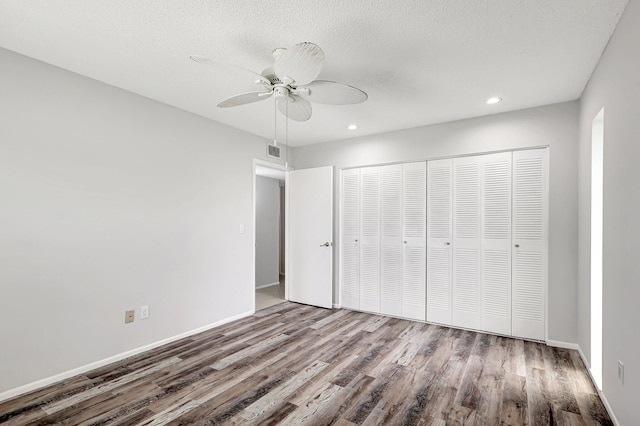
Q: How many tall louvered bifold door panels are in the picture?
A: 8